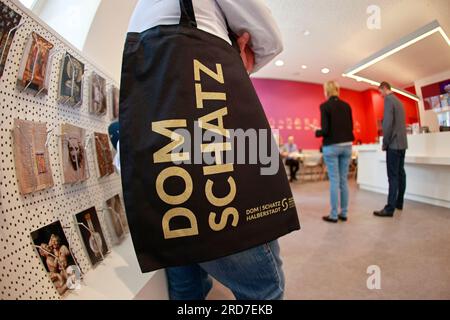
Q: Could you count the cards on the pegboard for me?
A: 11